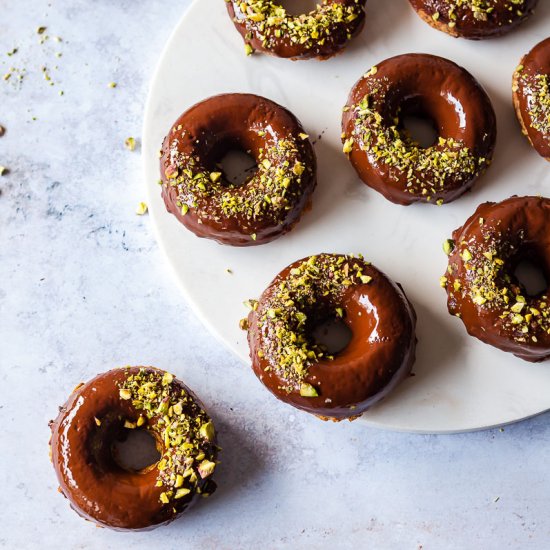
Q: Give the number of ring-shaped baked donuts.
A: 8